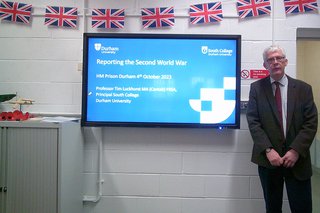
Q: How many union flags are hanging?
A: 7